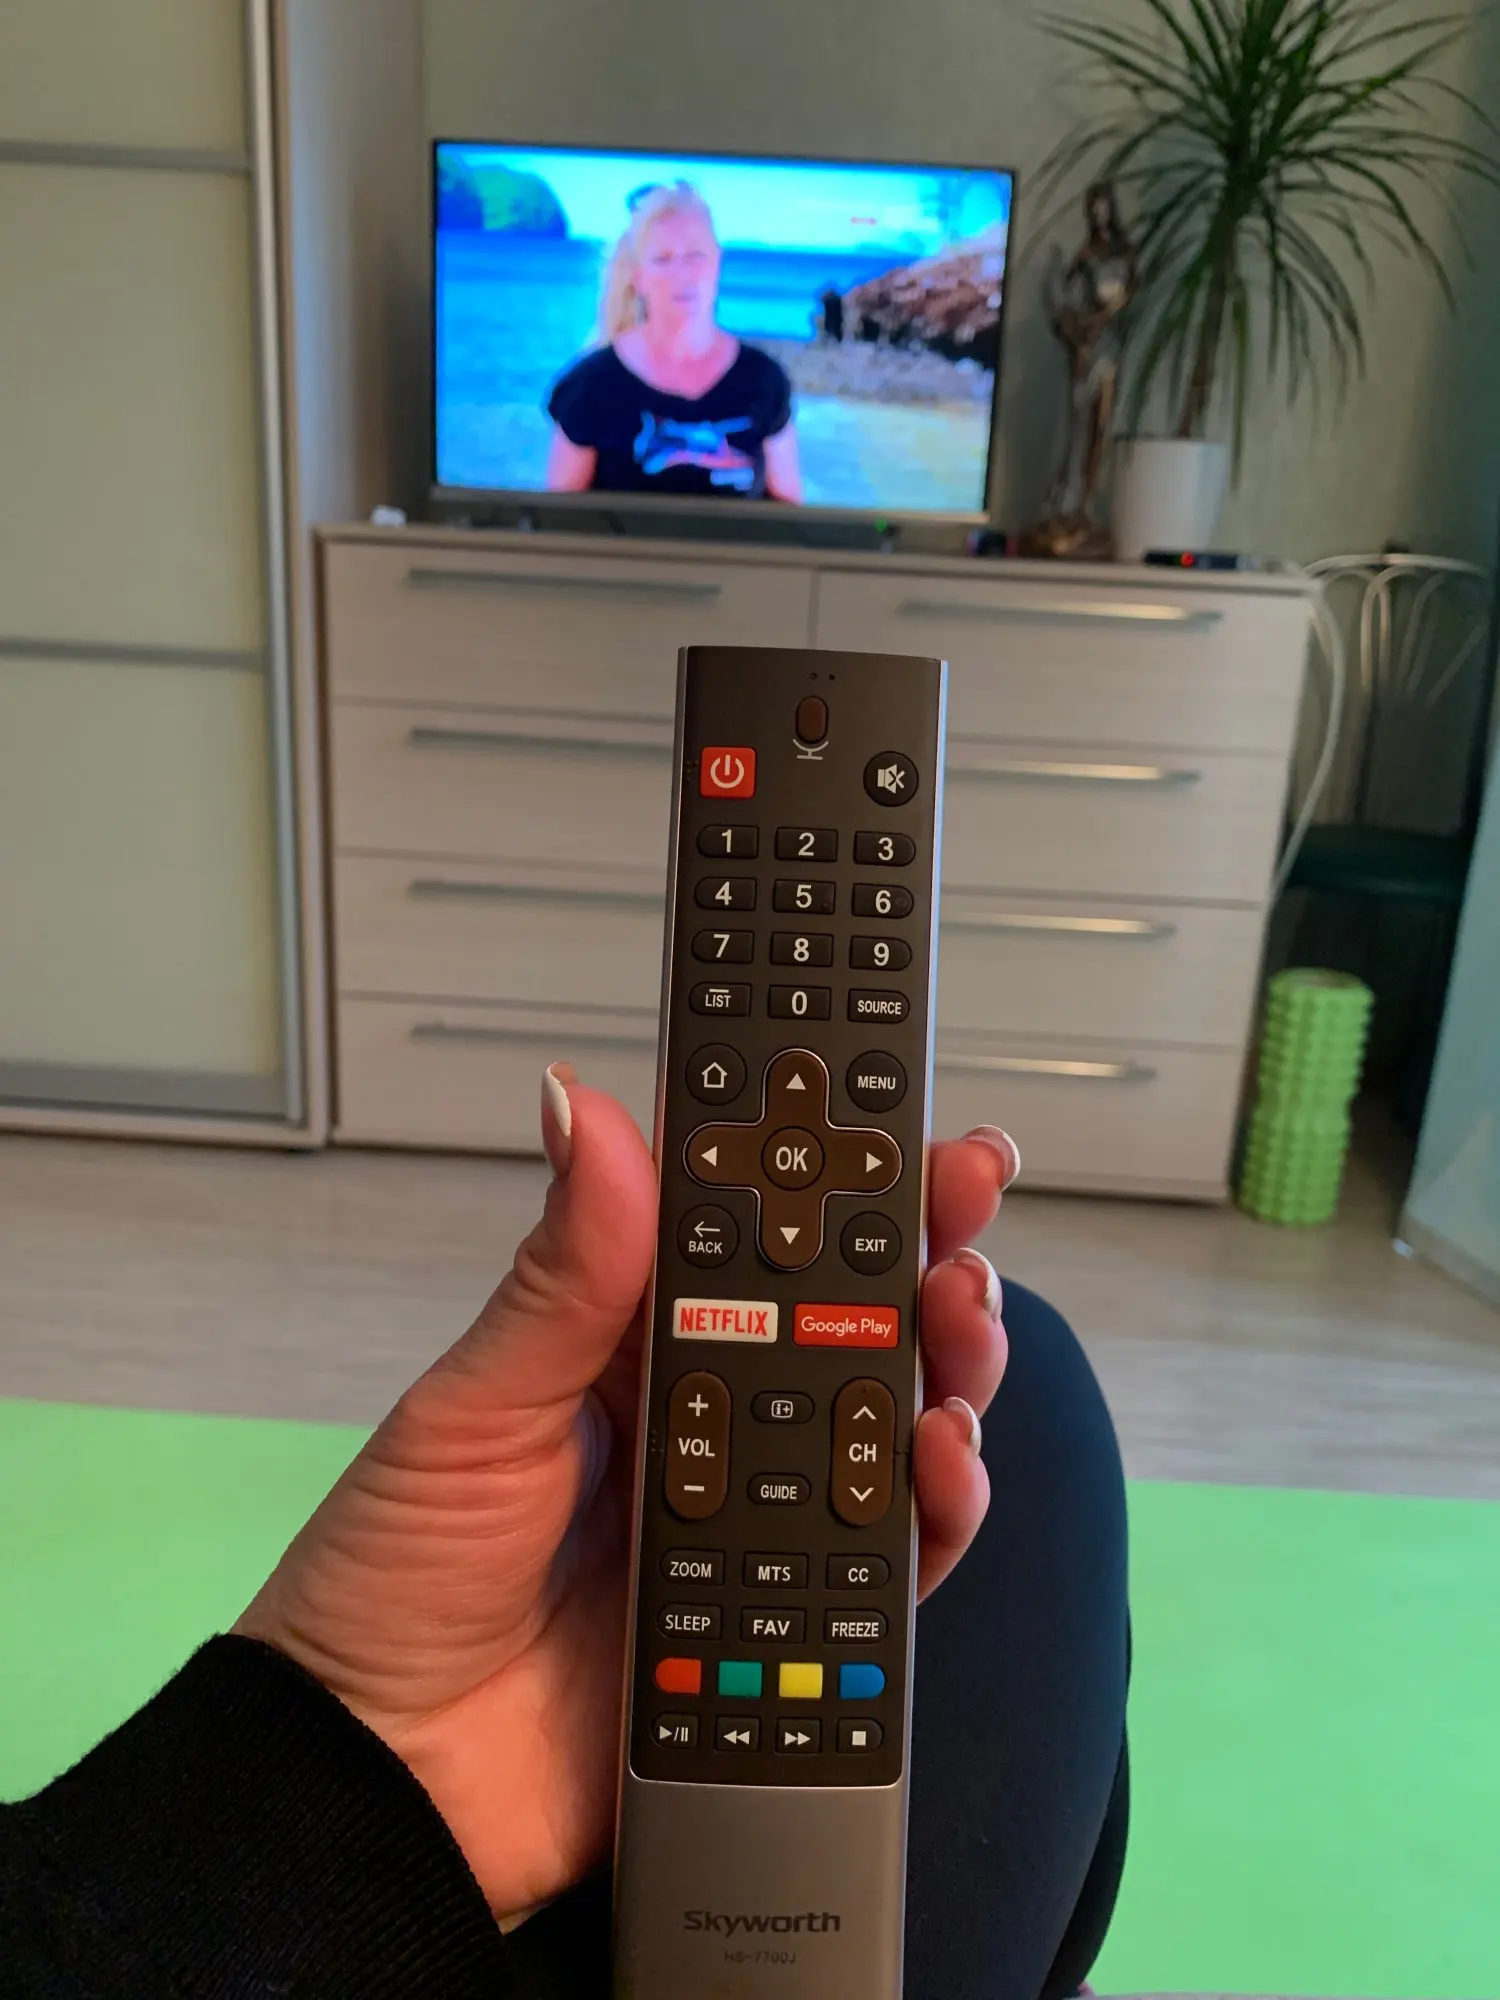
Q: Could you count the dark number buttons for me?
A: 10